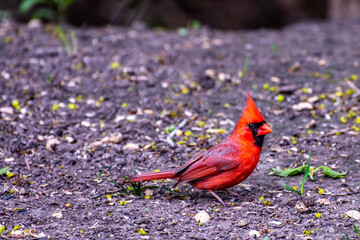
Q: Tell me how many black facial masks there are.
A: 1